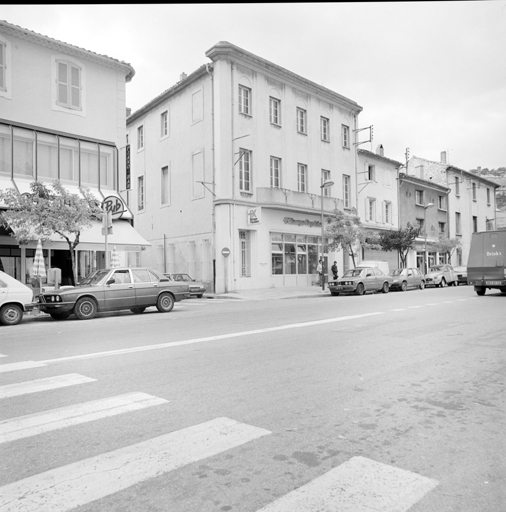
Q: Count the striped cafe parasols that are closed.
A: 2